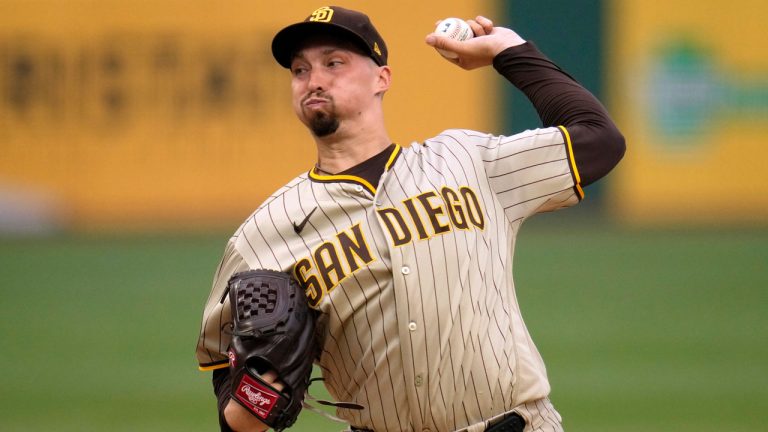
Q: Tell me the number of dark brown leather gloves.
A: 1